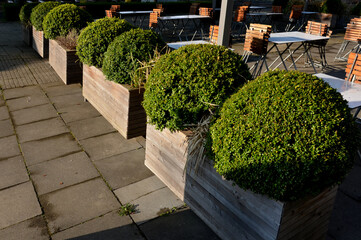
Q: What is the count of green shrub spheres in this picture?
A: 7